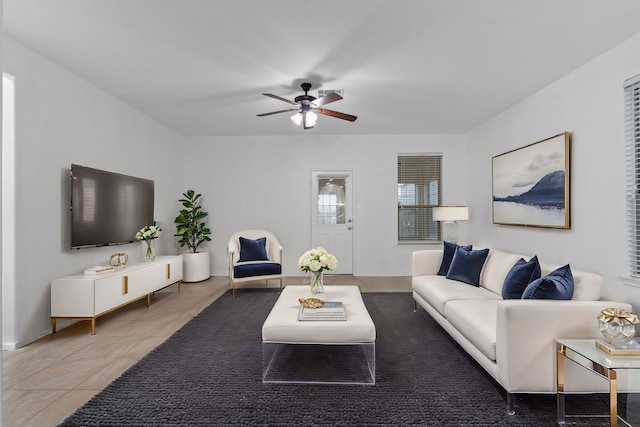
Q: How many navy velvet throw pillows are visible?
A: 5